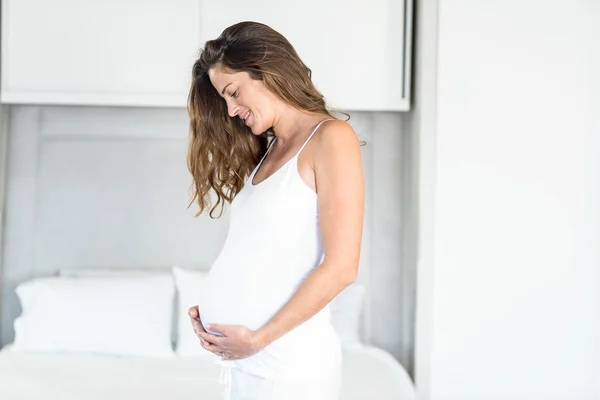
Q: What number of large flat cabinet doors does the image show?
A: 2